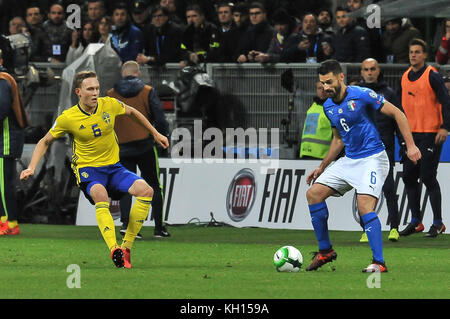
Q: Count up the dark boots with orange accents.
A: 4